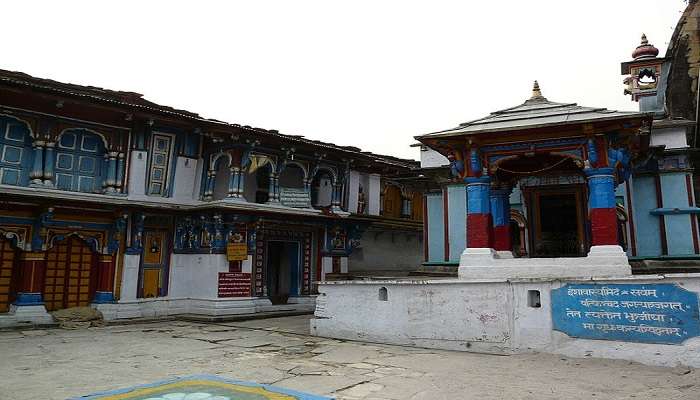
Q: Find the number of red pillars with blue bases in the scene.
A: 2